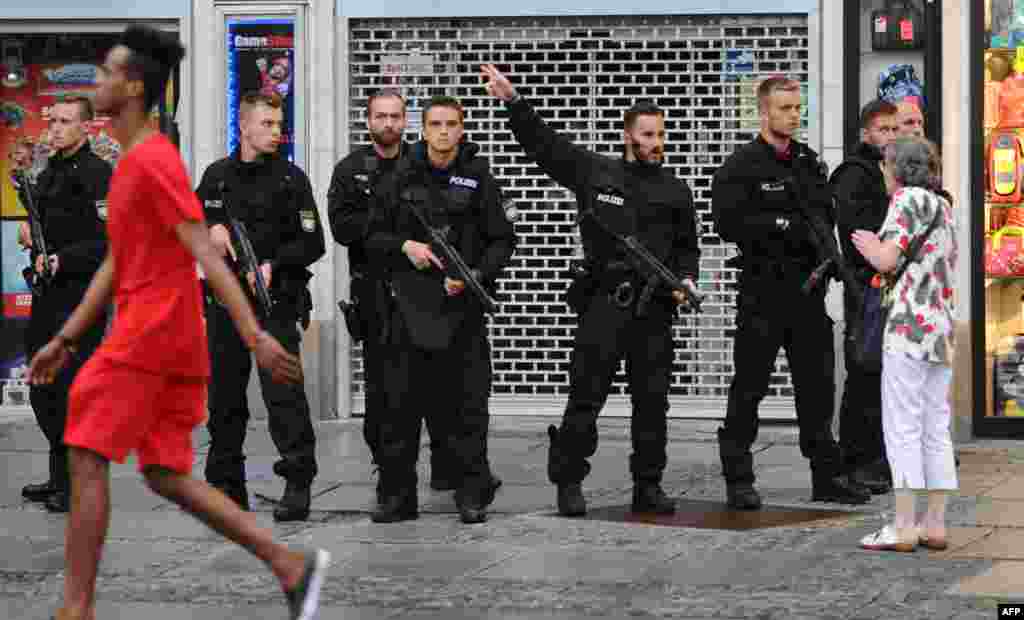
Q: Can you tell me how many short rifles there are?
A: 5